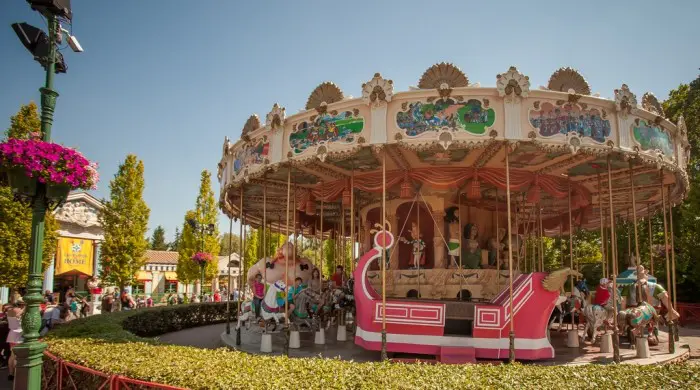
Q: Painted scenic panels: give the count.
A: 5